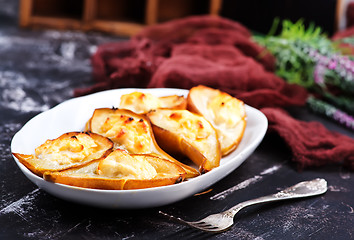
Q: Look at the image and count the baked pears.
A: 6